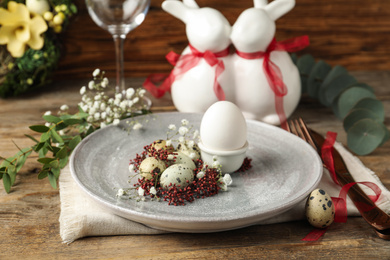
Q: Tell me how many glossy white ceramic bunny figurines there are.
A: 2